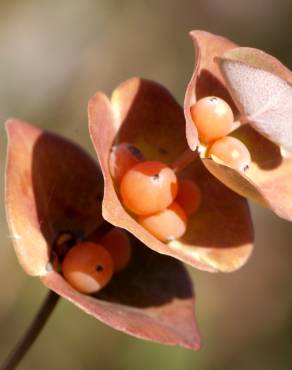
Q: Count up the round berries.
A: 8